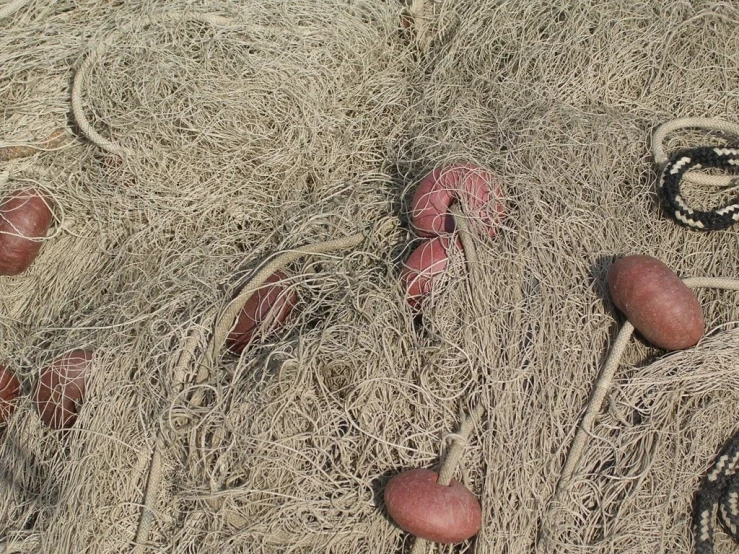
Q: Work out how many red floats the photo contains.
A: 8